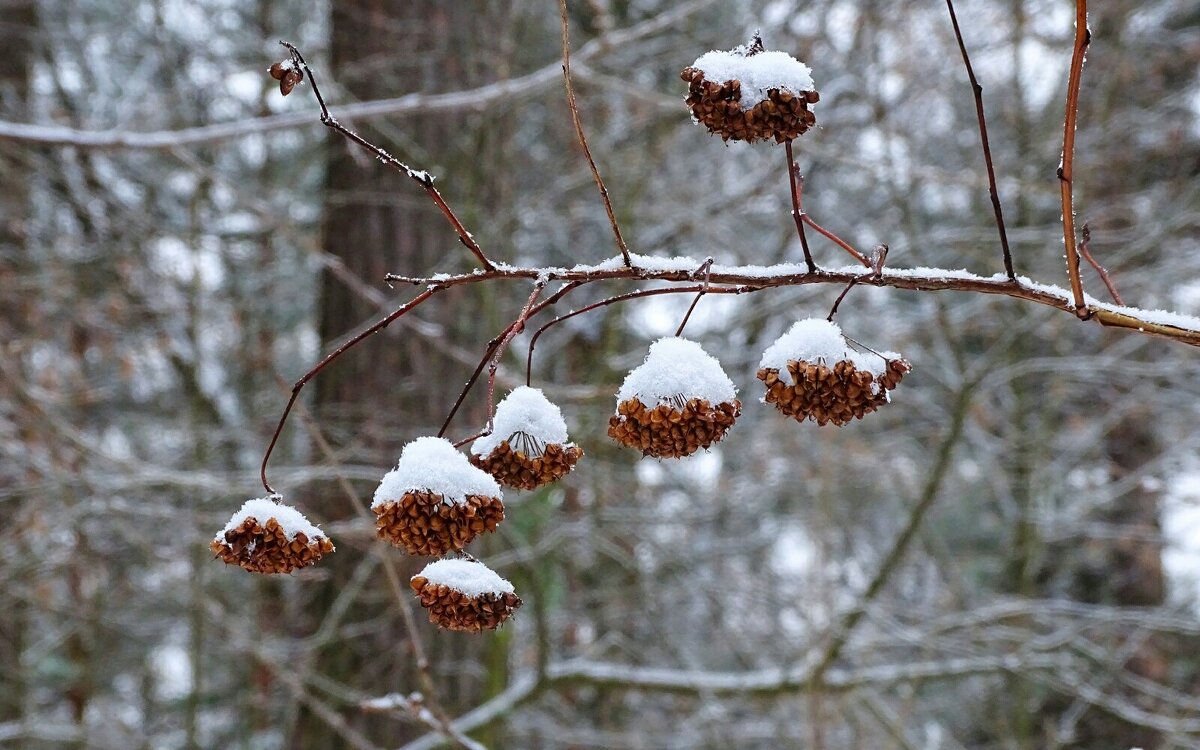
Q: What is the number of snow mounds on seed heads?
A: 7